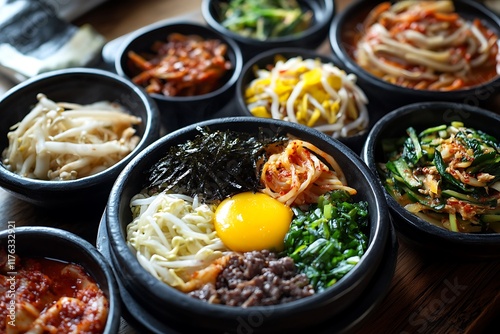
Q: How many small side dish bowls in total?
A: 7